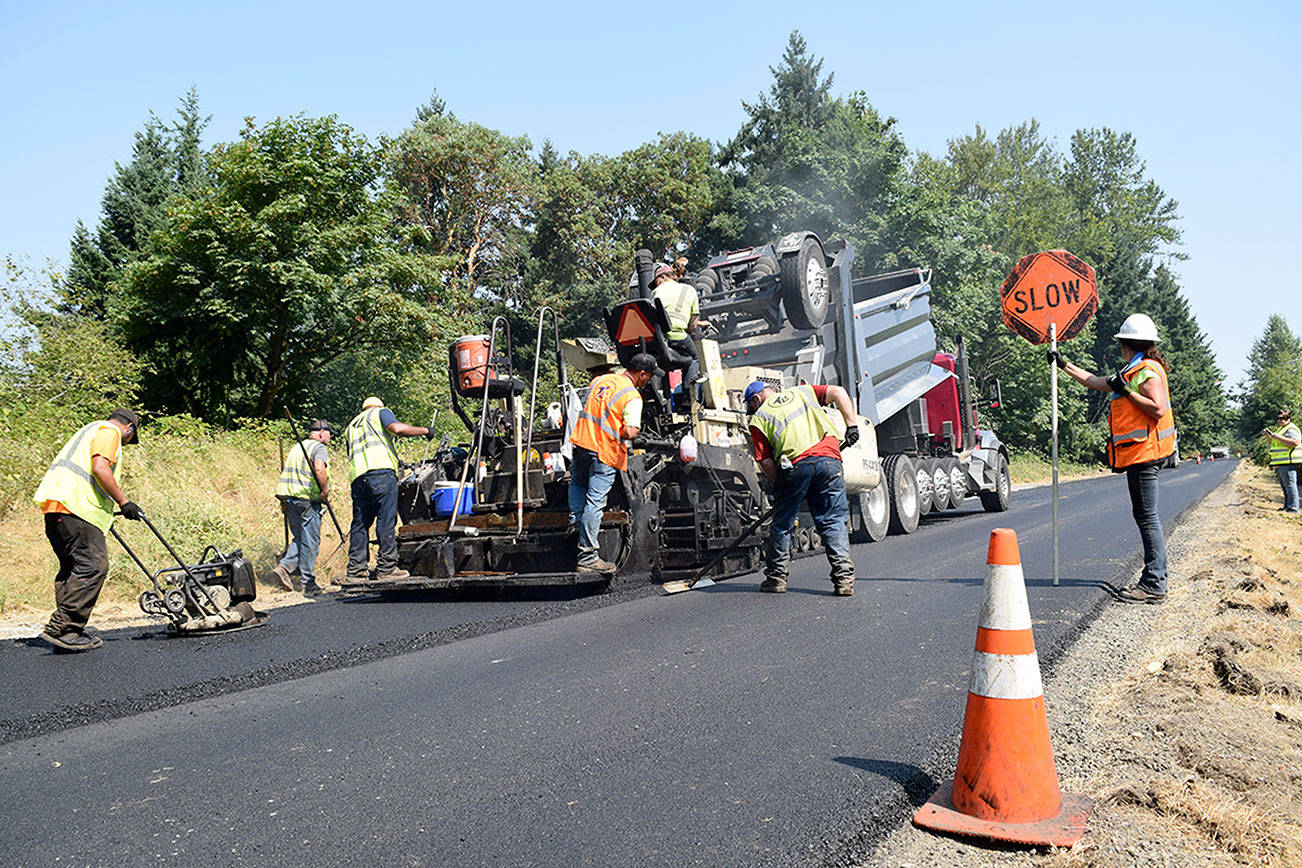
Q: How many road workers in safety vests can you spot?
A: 8